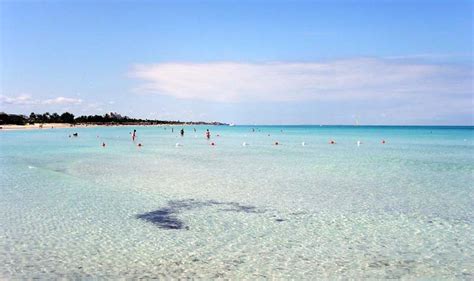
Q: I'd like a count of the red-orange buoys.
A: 6